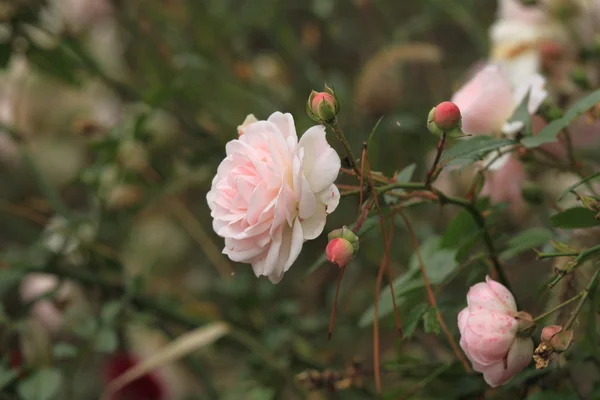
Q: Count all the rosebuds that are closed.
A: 3